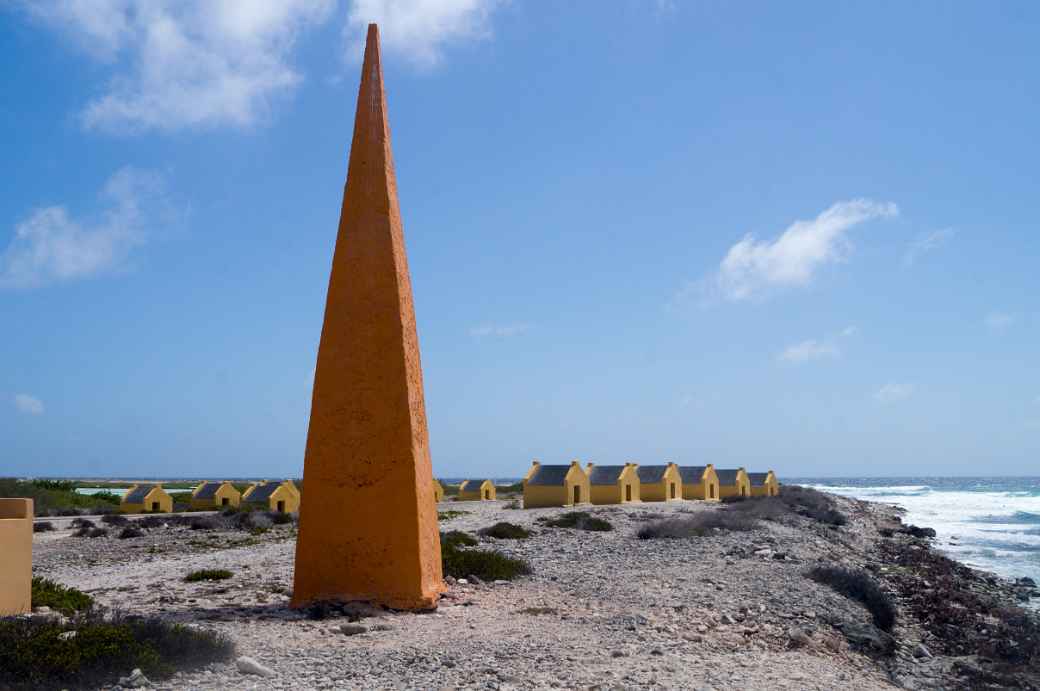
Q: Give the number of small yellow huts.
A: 11